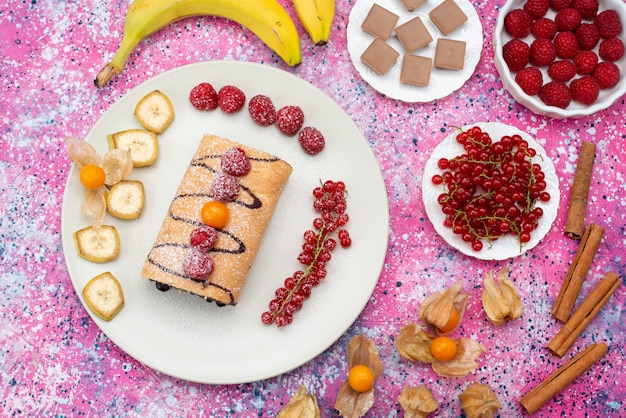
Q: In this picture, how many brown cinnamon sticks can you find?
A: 4